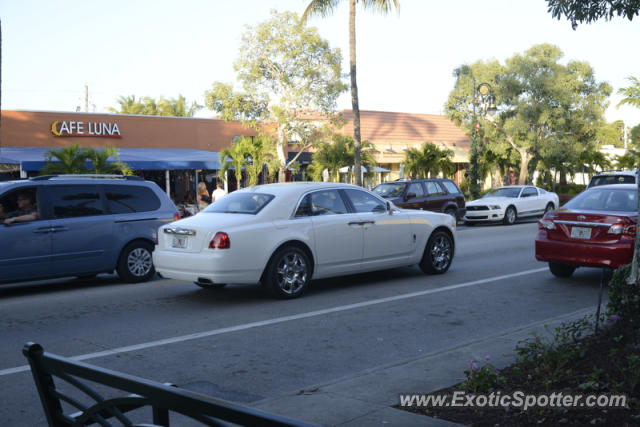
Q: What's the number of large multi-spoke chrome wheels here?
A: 2